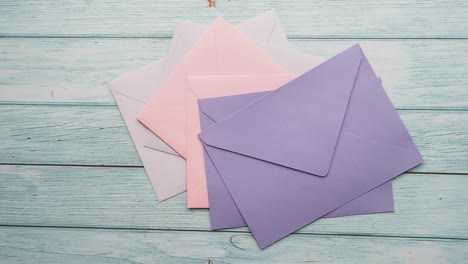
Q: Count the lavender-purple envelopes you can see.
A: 2